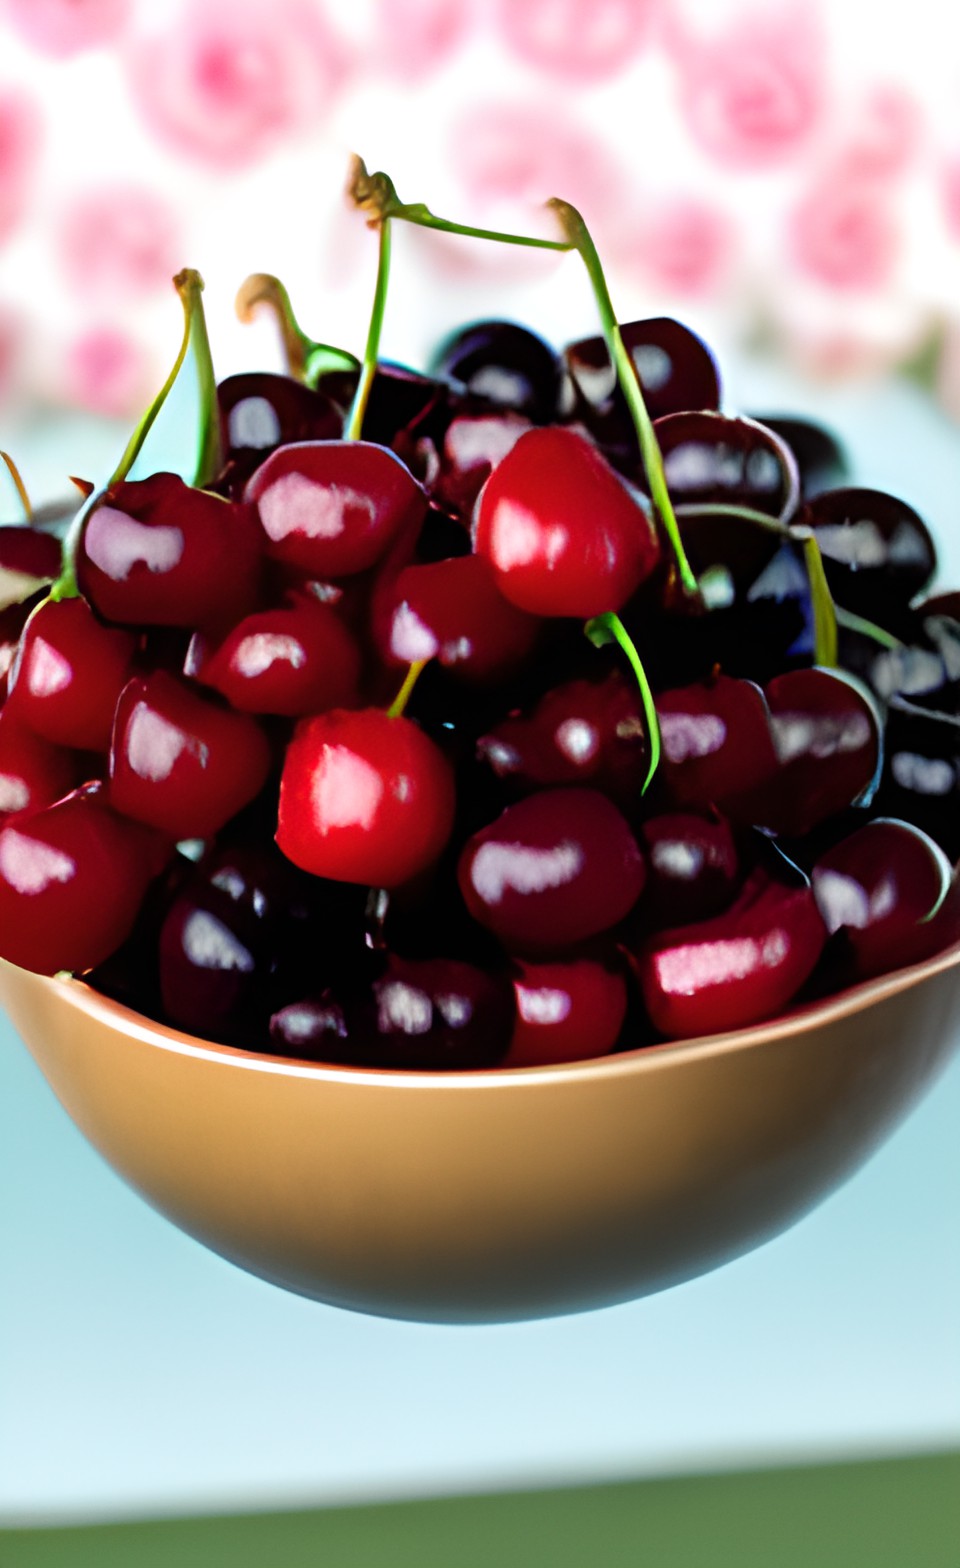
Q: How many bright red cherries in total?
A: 2